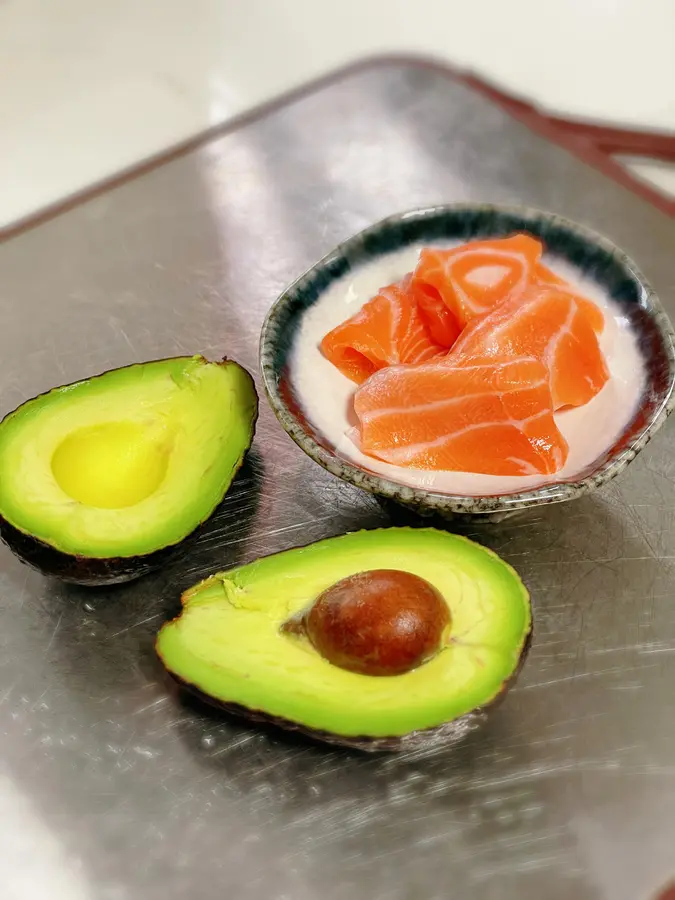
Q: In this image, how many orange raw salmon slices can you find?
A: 4